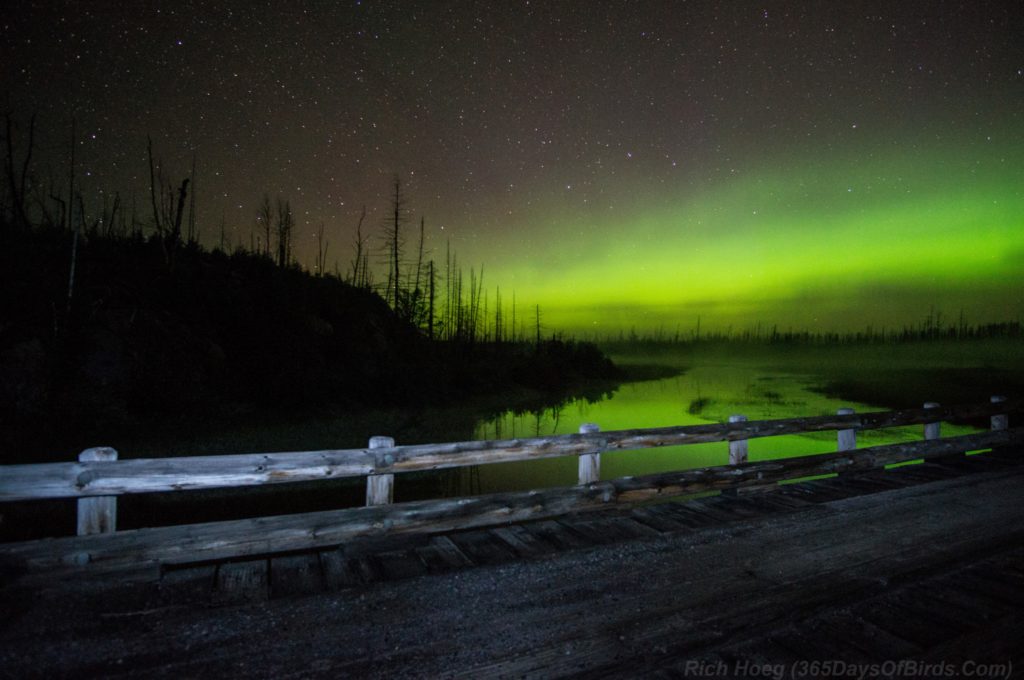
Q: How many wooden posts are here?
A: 7